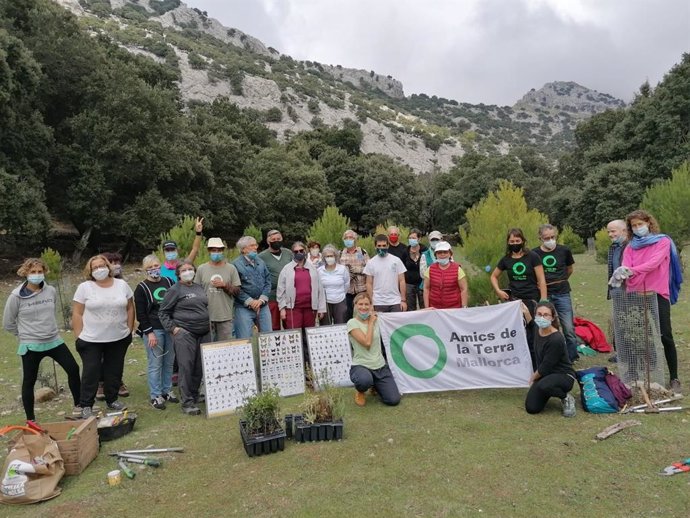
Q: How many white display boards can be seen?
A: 3